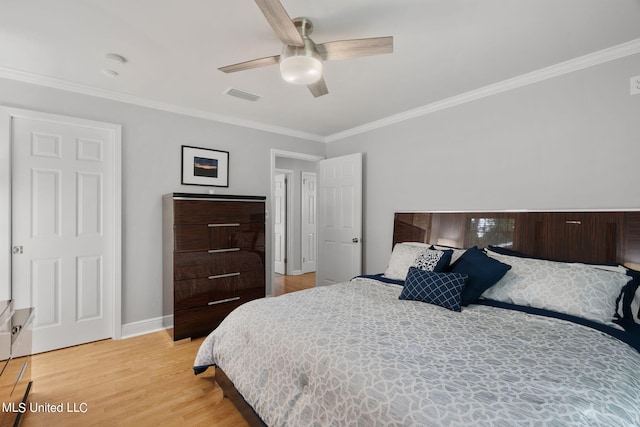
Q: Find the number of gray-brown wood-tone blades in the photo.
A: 4